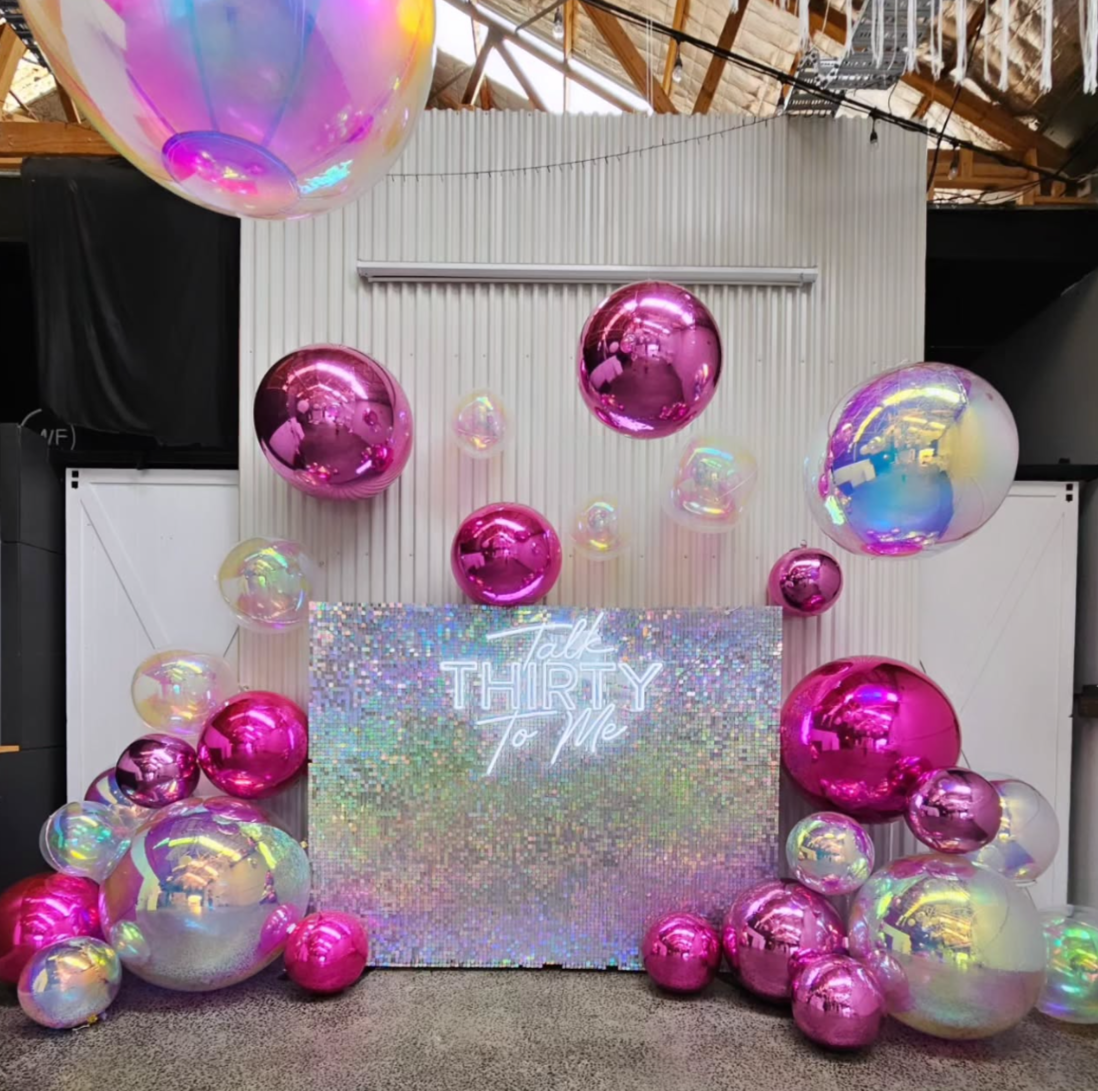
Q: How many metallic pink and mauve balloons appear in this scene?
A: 13